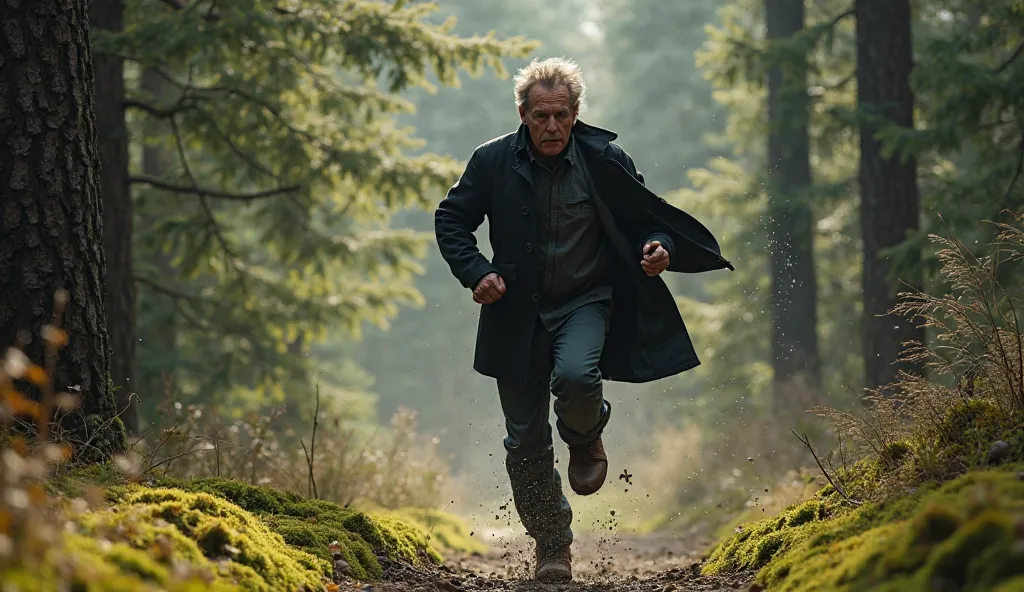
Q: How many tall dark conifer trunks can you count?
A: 4